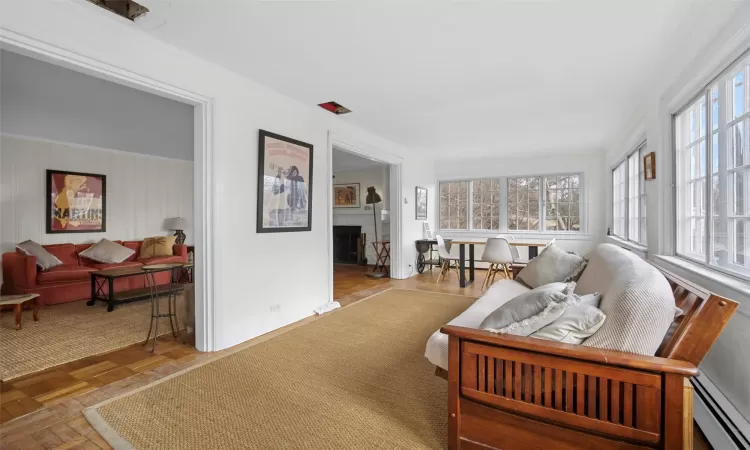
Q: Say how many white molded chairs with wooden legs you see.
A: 3